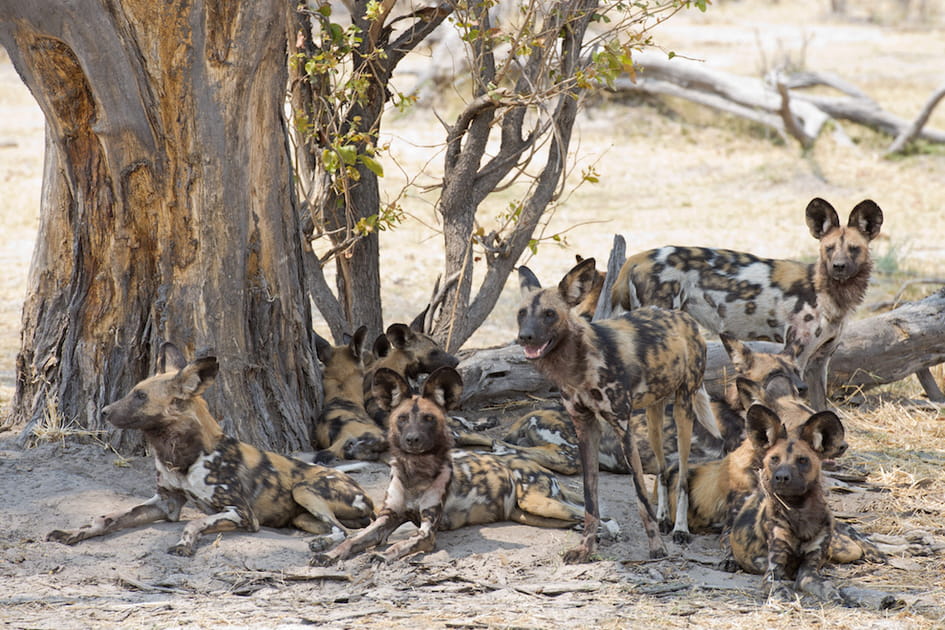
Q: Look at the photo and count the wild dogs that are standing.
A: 2